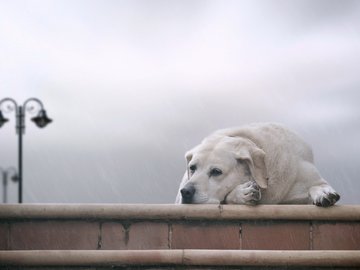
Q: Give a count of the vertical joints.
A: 5